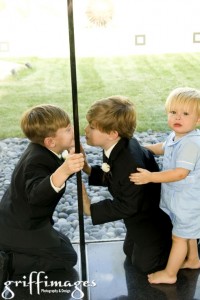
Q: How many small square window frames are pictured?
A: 3